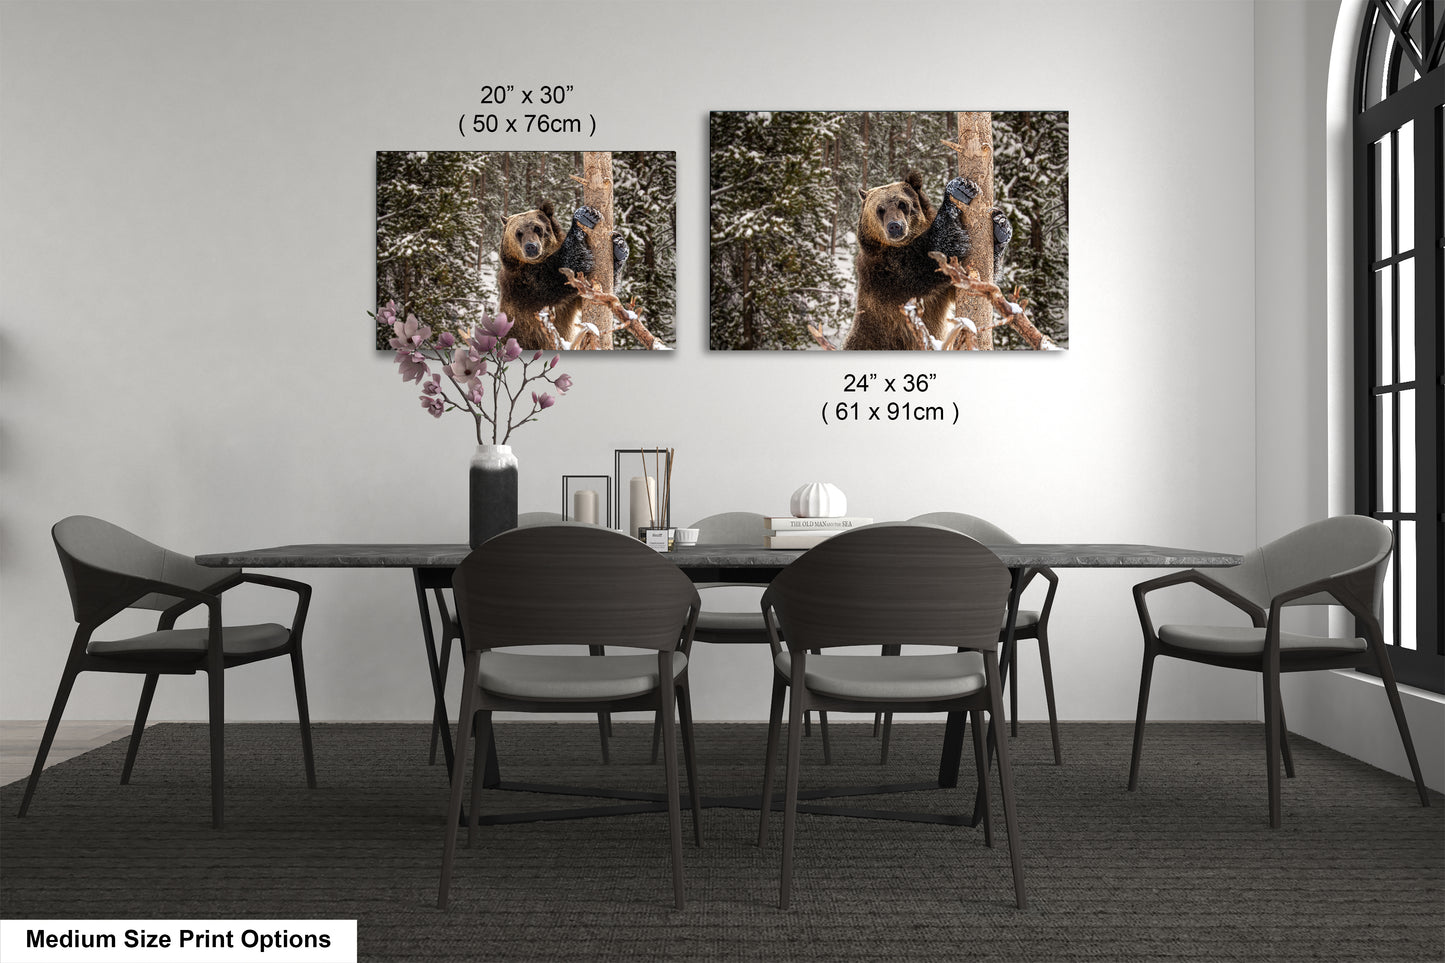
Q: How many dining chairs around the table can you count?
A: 7